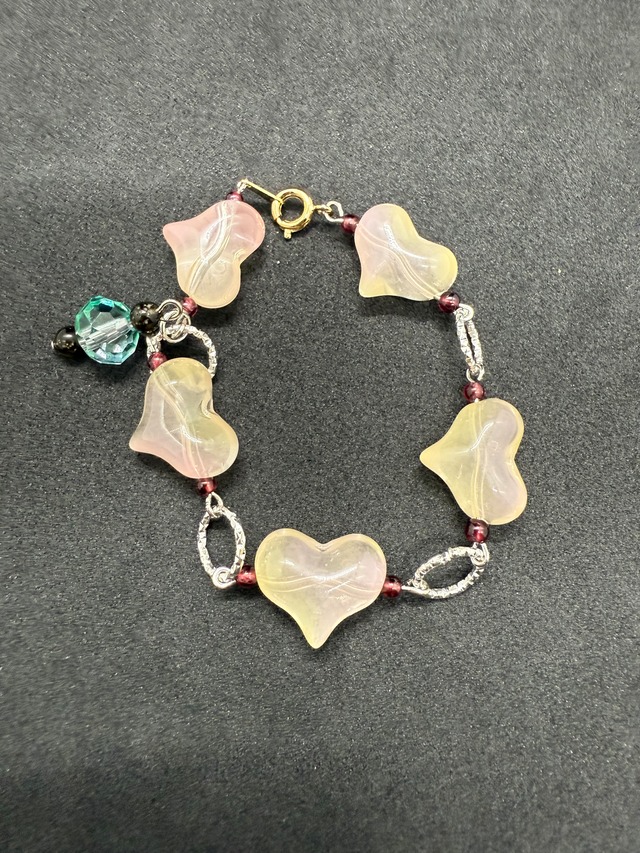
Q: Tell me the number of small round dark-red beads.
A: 10